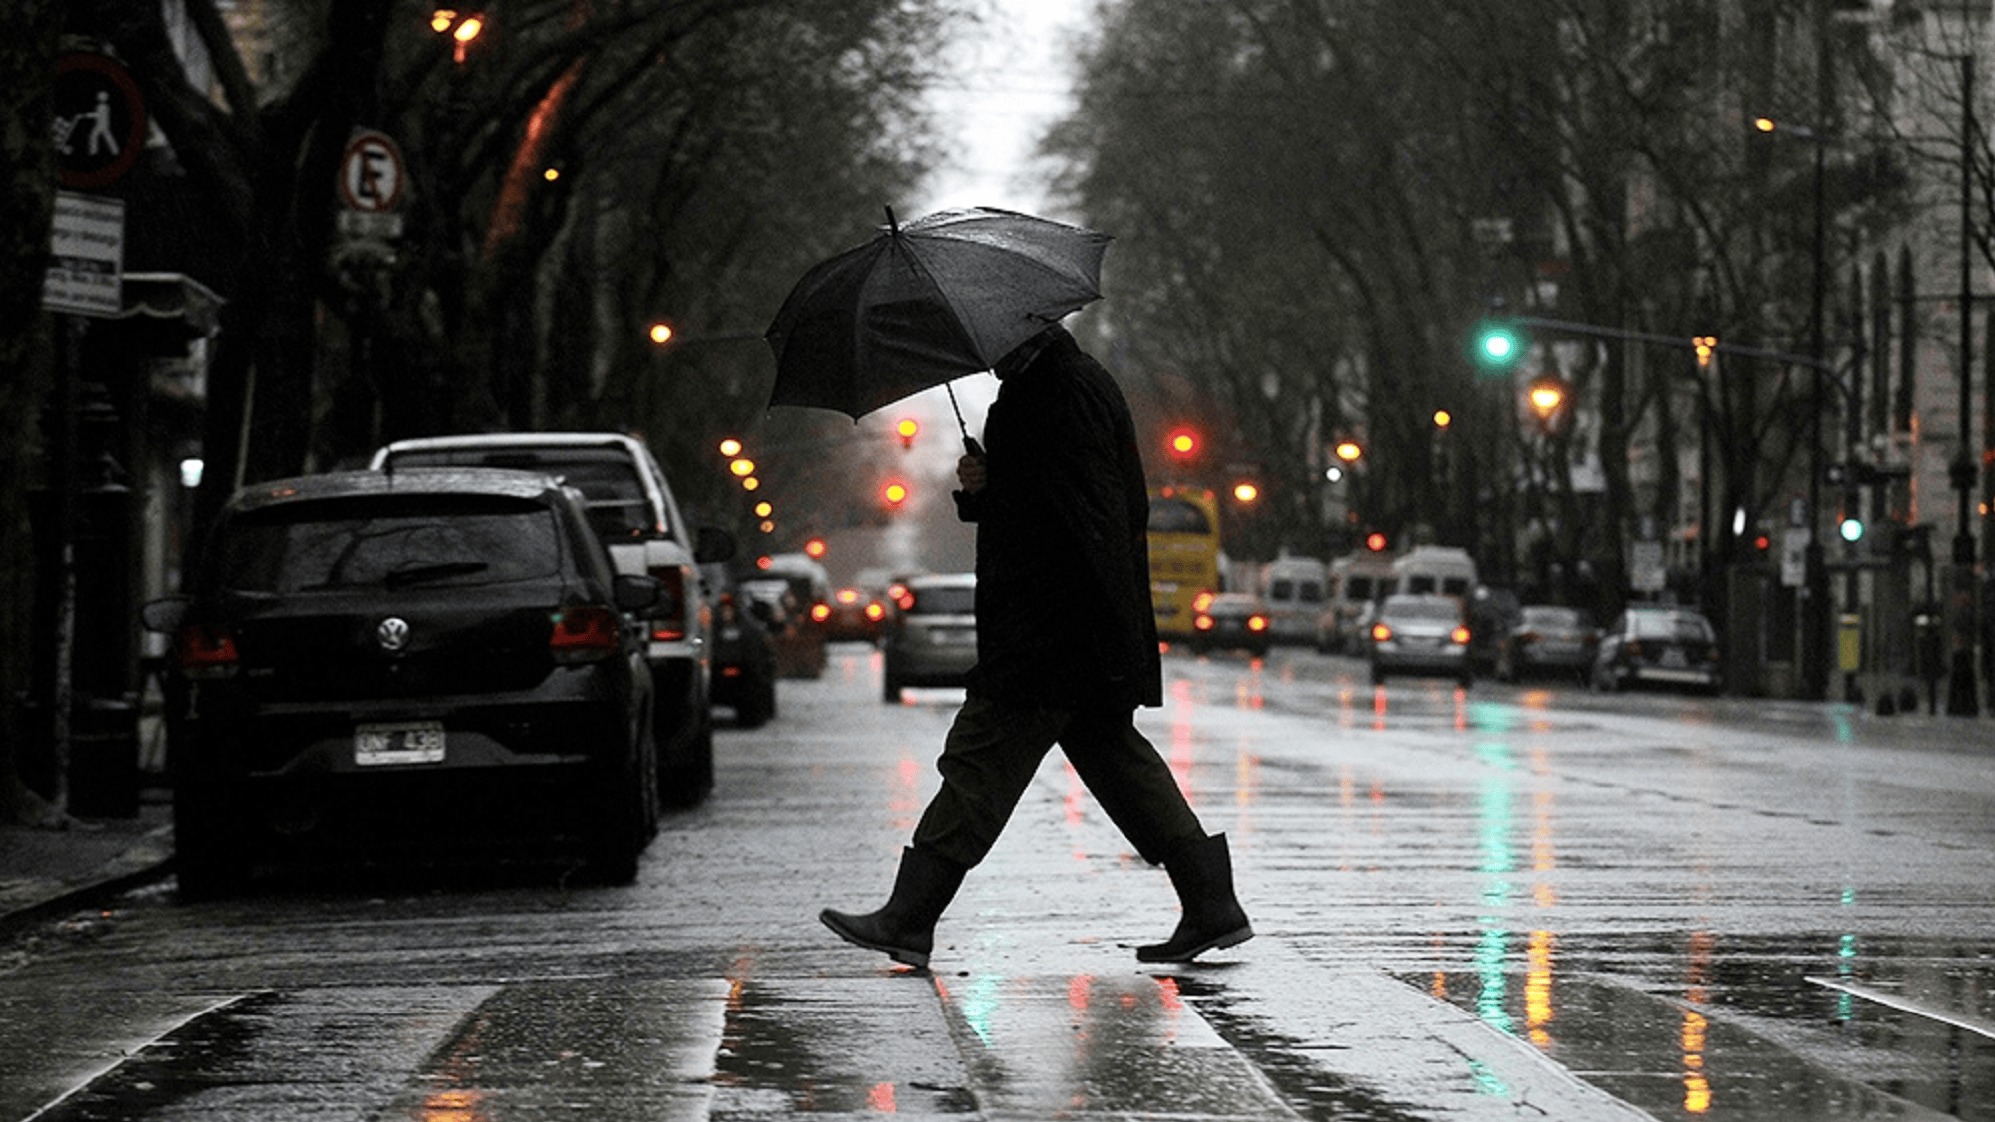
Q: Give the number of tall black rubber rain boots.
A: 2